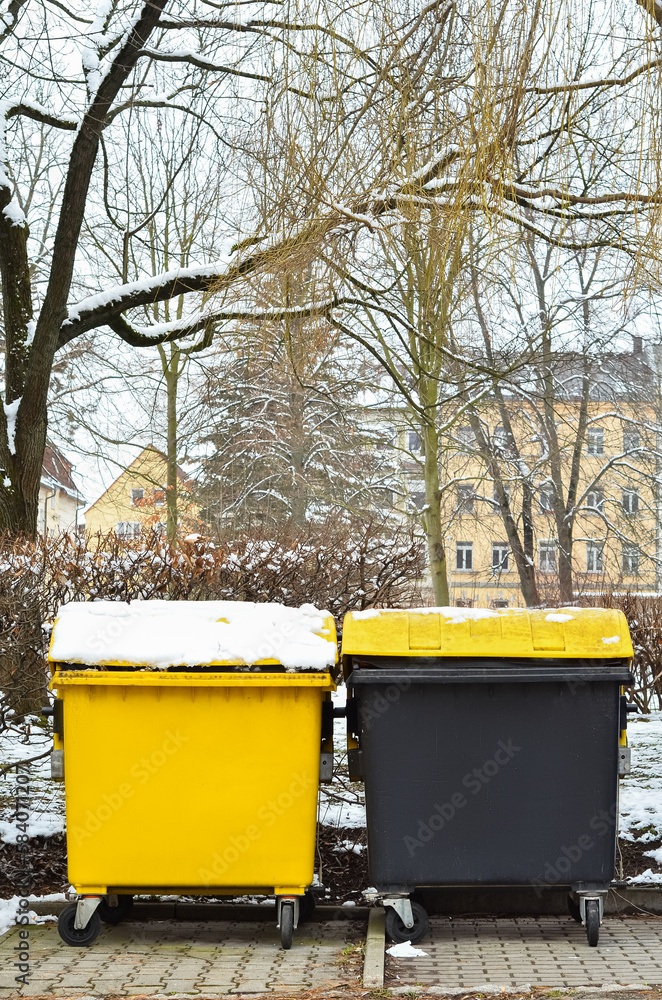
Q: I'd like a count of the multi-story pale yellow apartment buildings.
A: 1